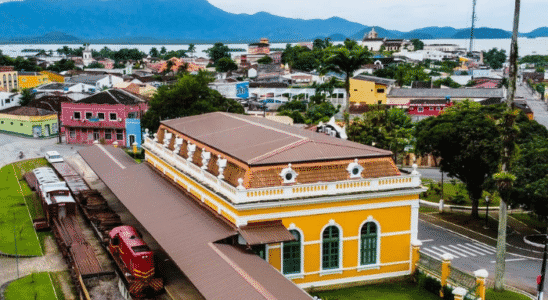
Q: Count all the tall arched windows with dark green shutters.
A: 3